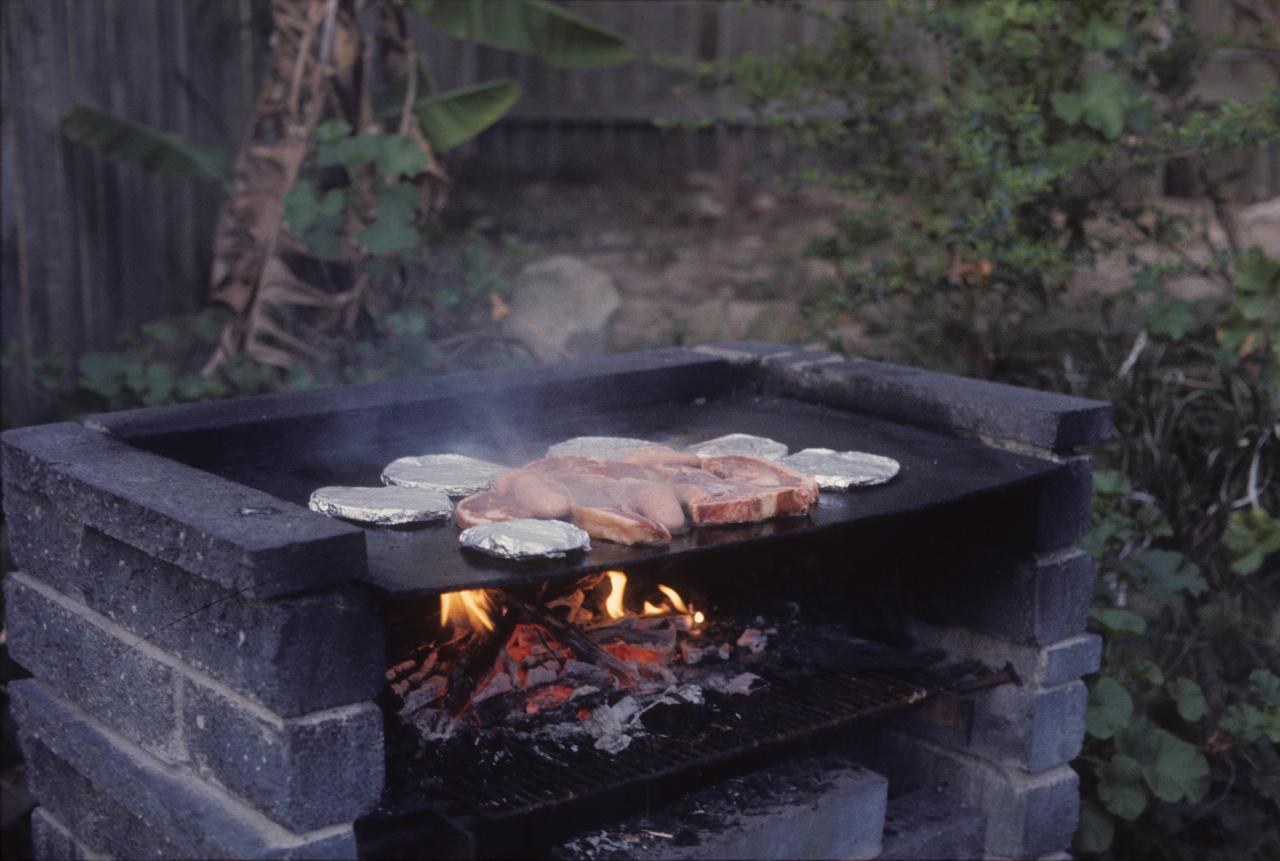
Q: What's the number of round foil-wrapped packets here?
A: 6